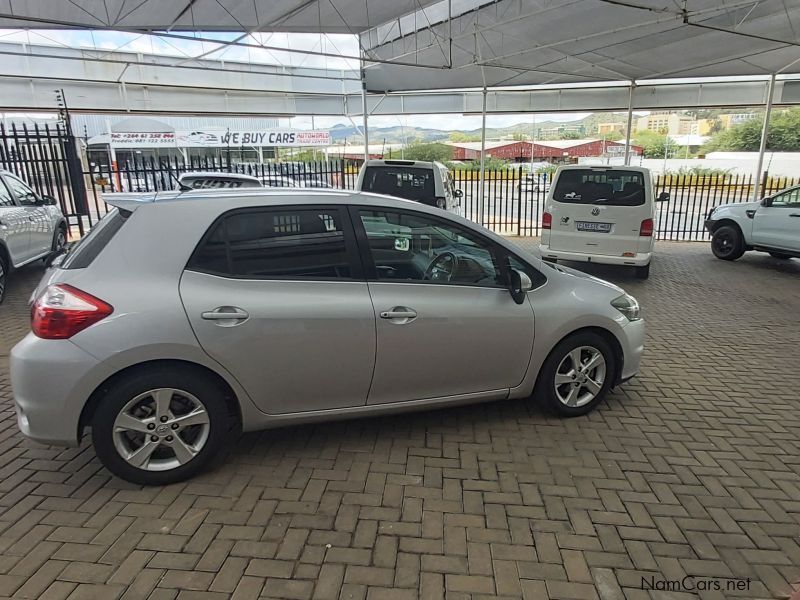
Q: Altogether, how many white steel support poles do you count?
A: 4